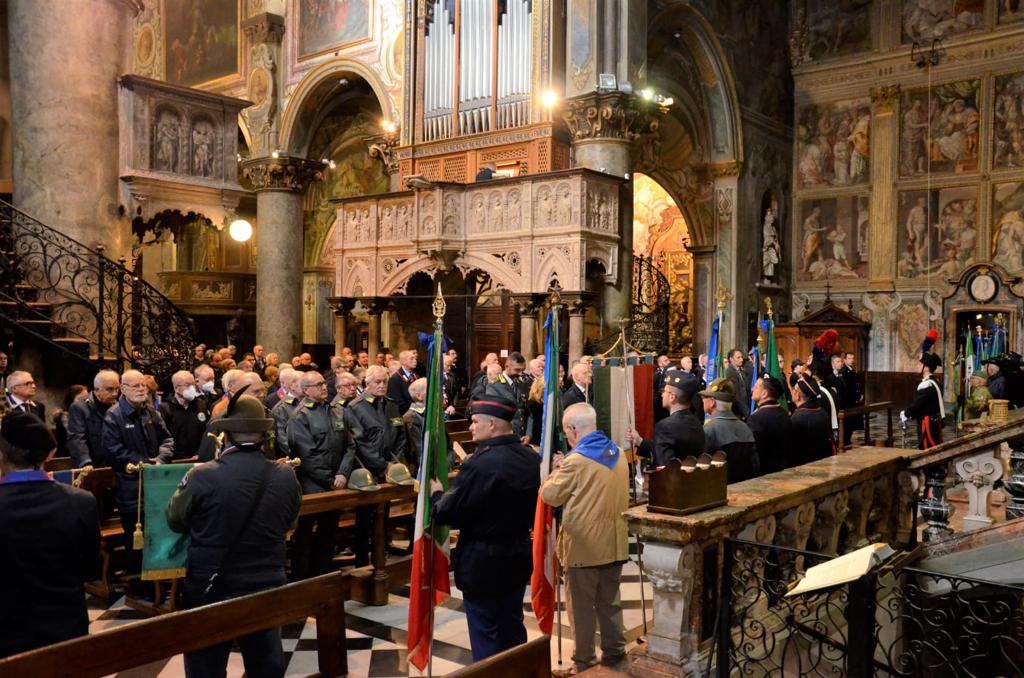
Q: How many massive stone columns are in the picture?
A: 3